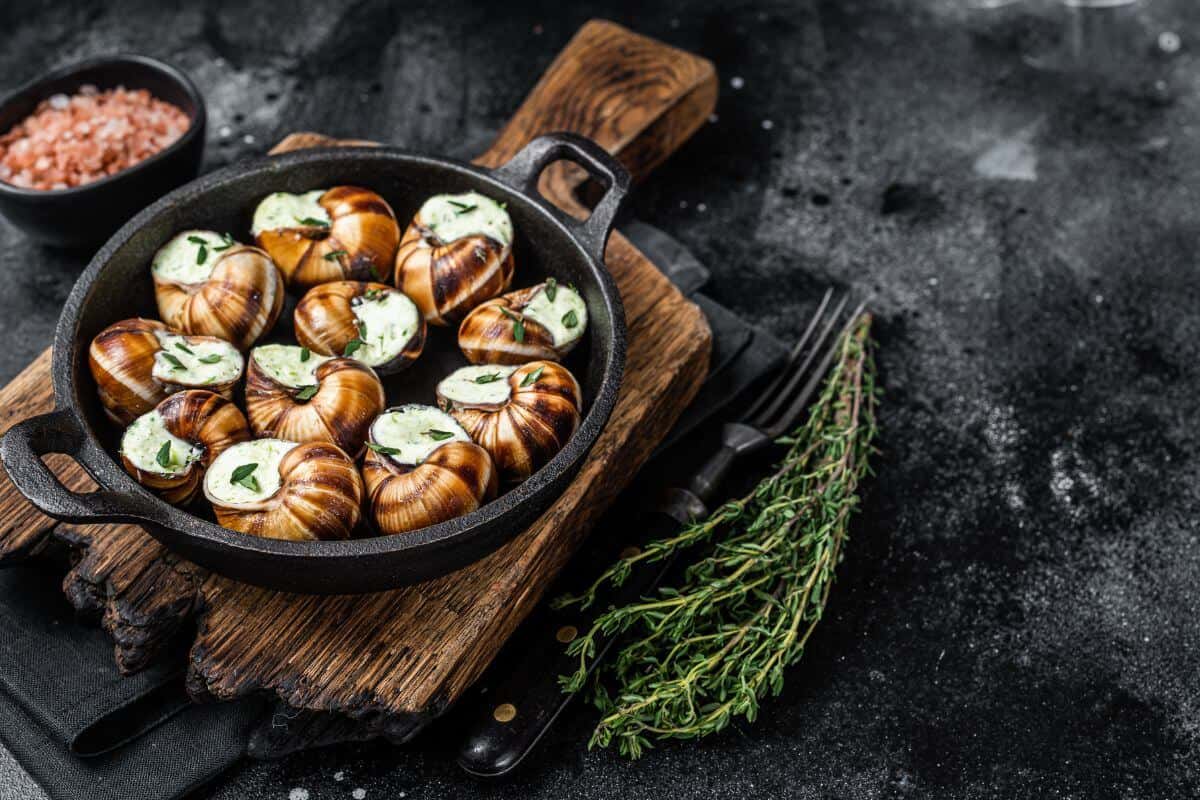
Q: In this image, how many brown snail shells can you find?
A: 11